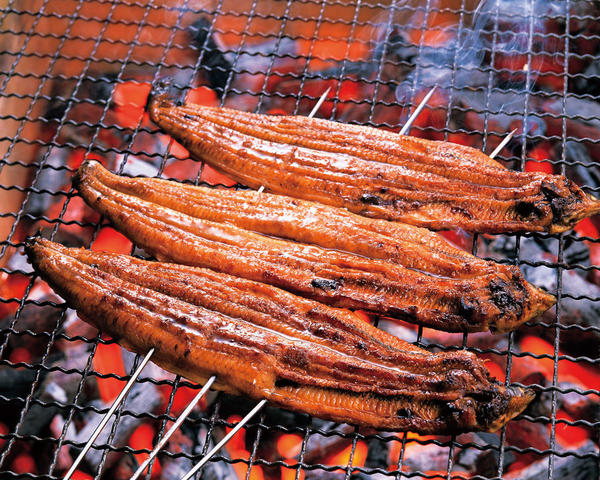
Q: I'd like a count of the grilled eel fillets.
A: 3